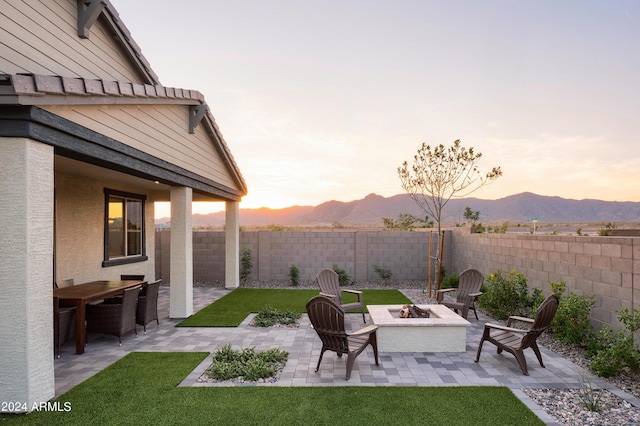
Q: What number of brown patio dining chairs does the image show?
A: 5